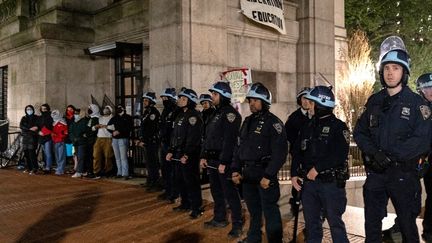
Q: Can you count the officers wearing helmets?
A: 10